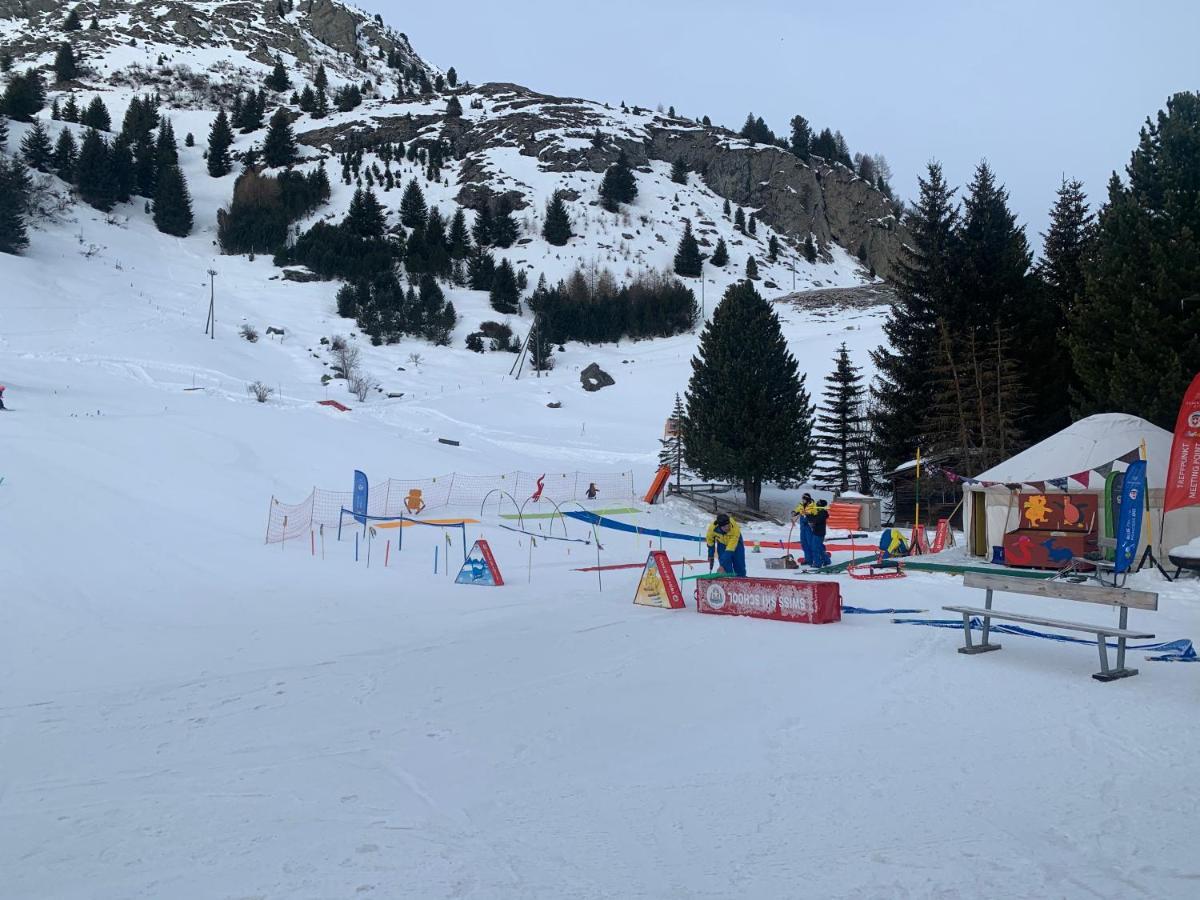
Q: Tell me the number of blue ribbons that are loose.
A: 2